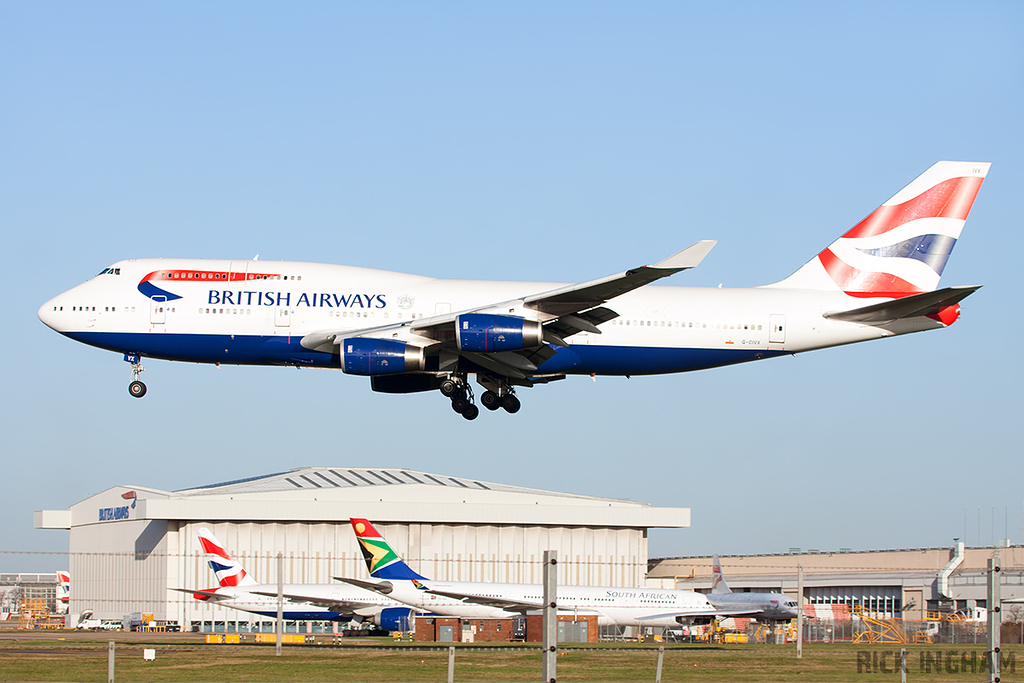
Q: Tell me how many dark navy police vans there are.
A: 0